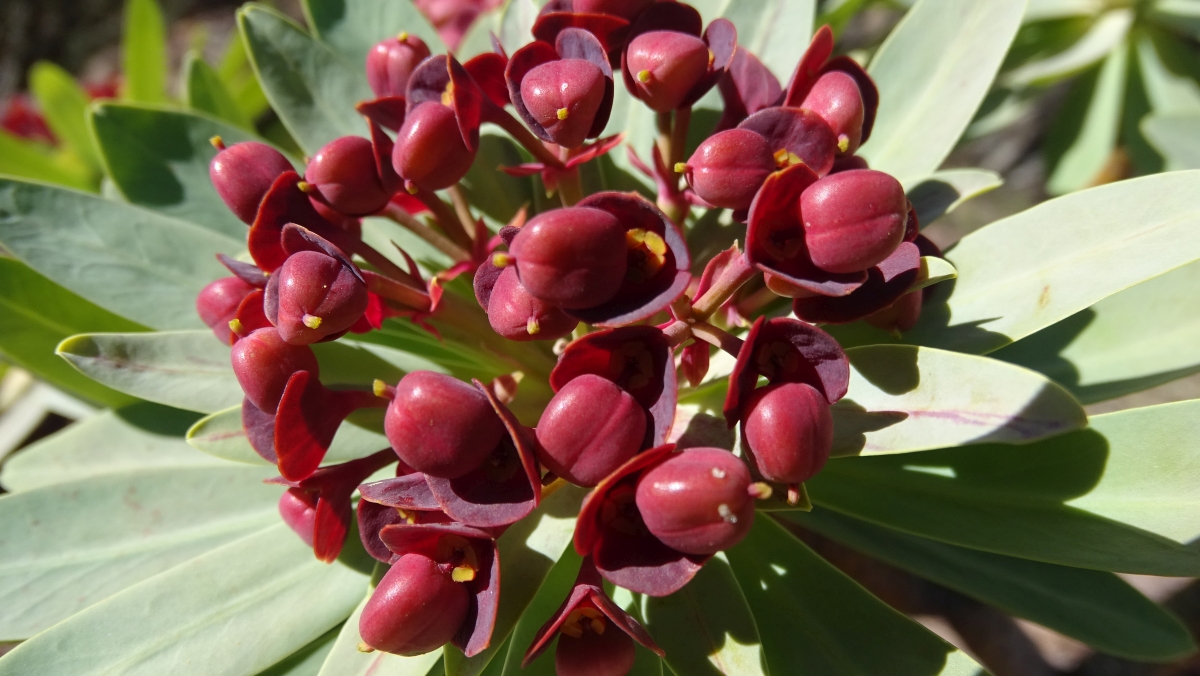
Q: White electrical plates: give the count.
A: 0